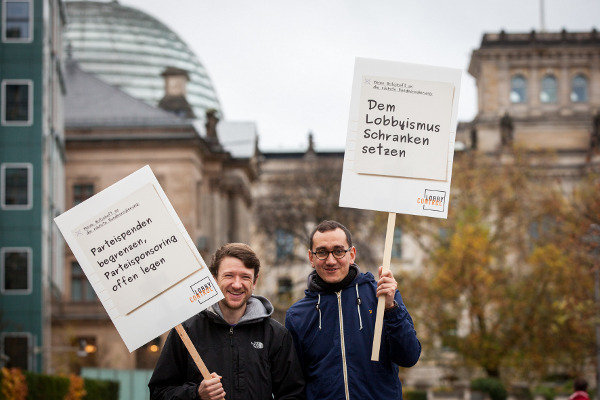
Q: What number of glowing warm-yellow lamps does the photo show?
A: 2